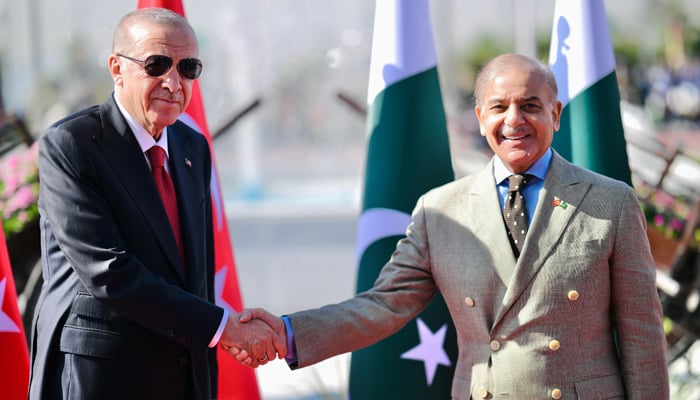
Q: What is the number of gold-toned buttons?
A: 6